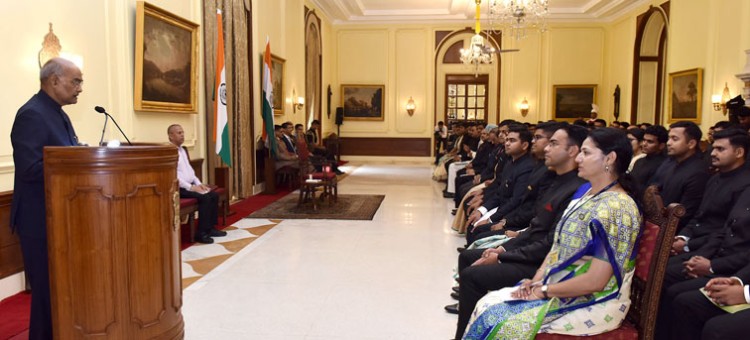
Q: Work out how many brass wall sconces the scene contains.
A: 5